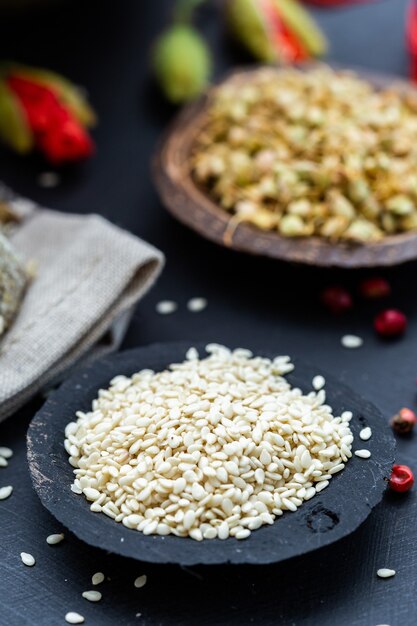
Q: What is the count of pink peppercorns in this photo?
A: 5